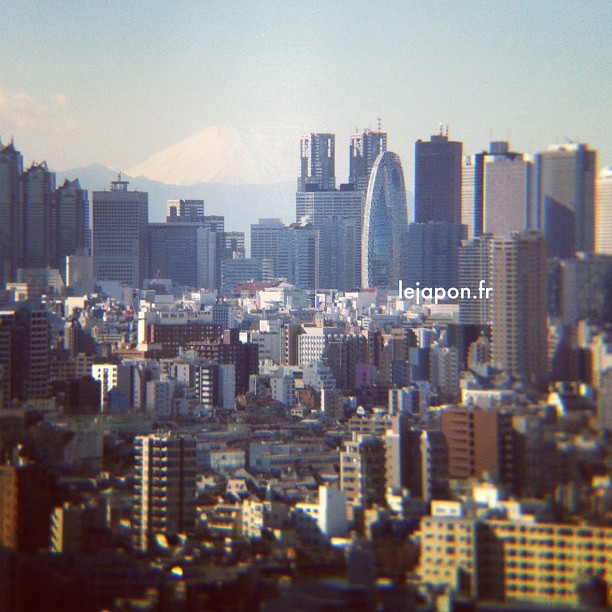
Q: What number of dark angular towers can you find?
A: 3